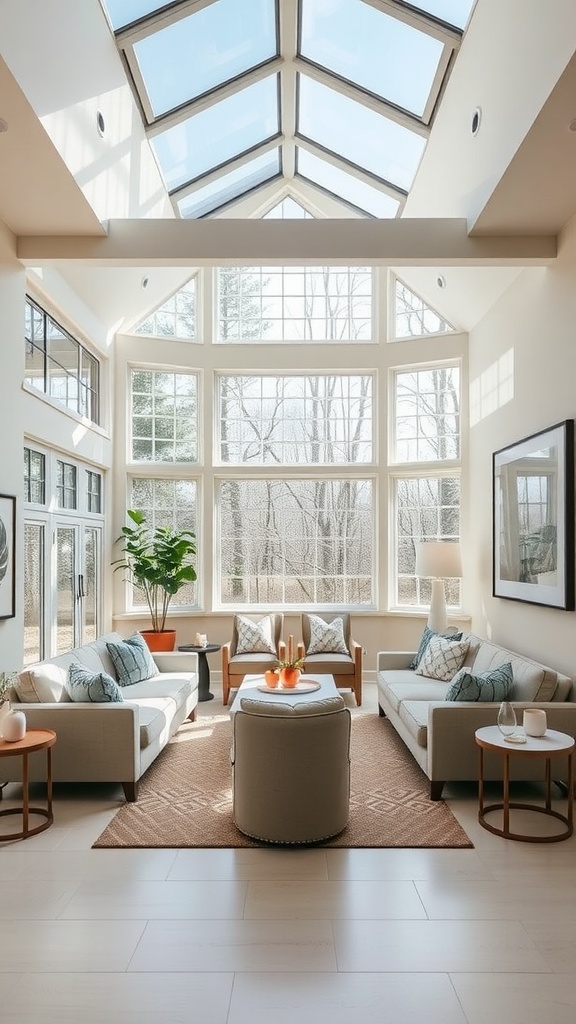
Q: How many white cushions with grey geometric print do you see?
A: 3